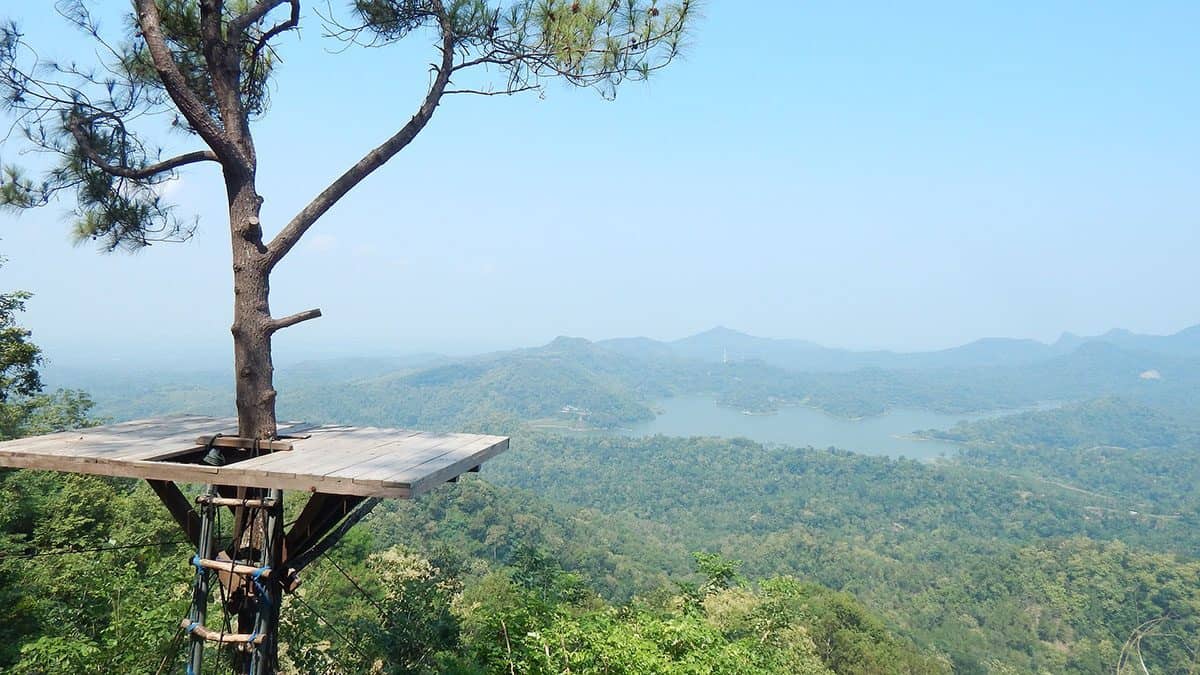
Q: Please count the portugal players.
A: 0